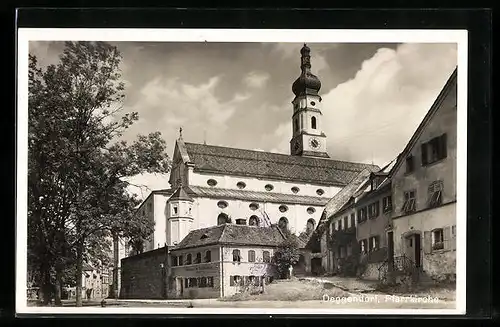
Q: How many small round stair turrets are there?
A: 1